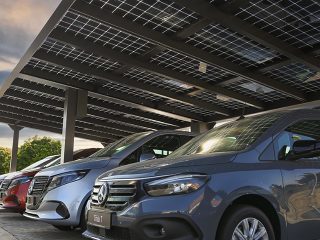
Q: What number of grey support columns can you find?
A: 3